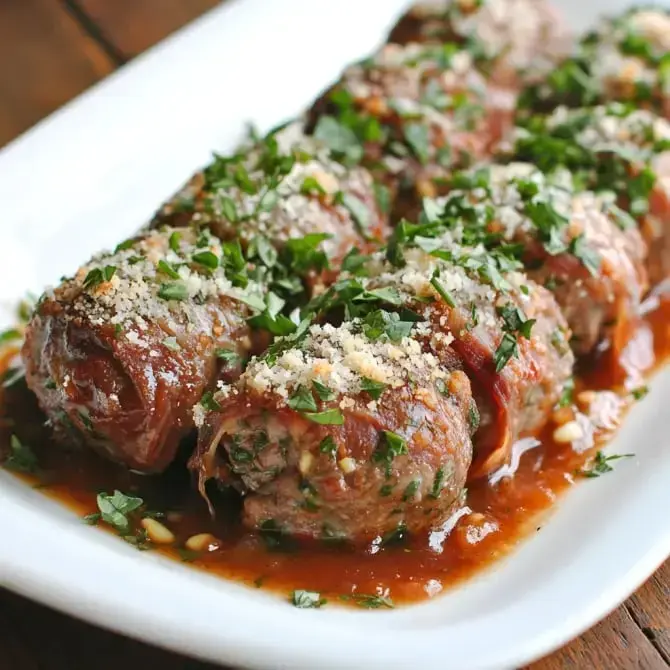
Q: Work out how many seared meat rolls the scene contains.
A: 9